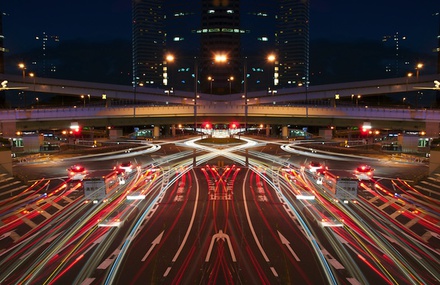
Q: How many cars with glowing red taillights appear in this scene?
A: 4